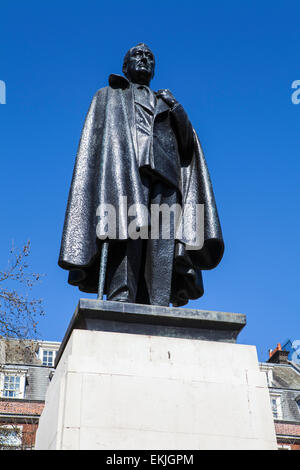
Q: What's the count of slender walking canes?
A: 1